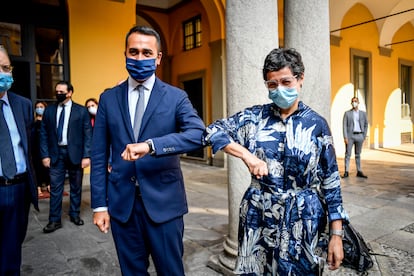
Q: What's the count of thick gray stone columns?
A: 2